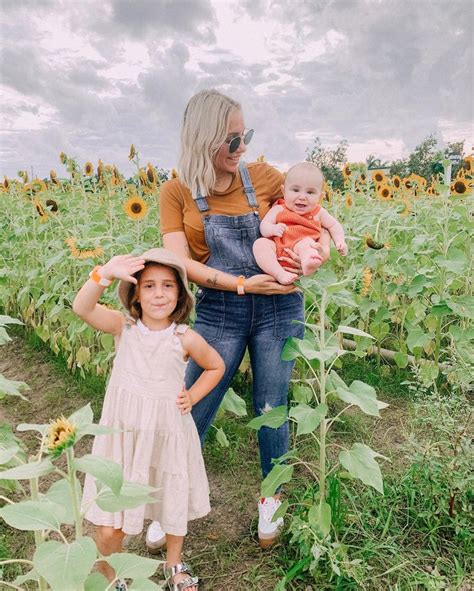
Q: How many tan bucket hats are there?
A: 1